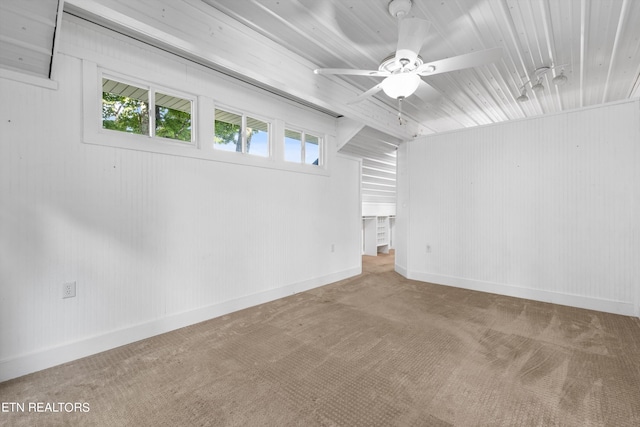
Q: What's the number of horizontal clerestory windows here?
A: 3